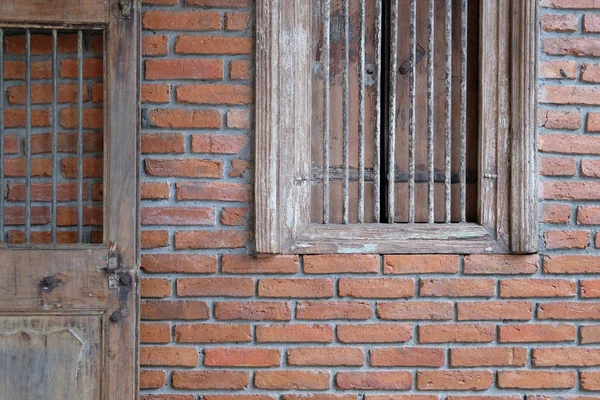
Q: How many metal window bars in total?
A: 13